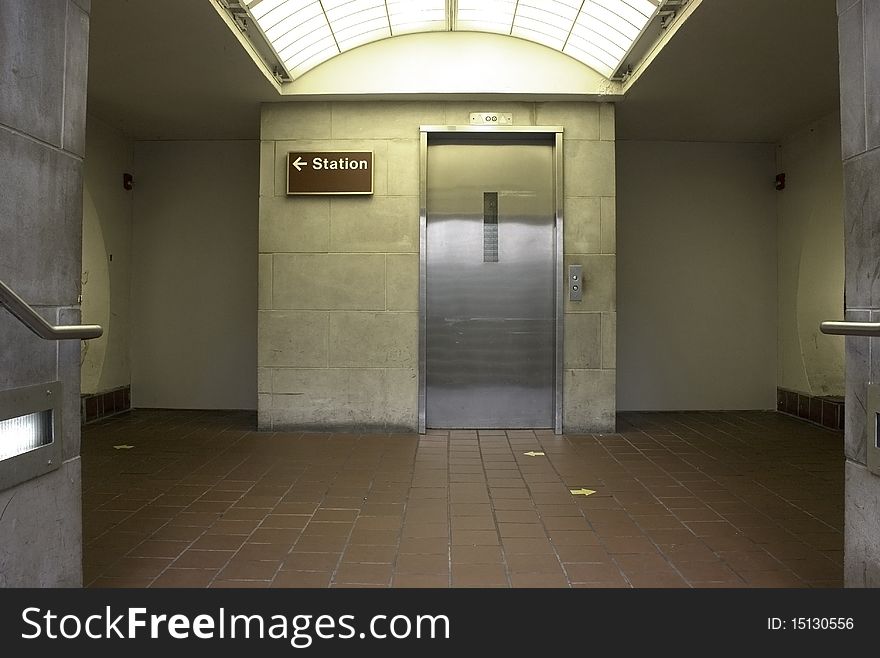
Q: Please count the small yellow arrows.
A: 3